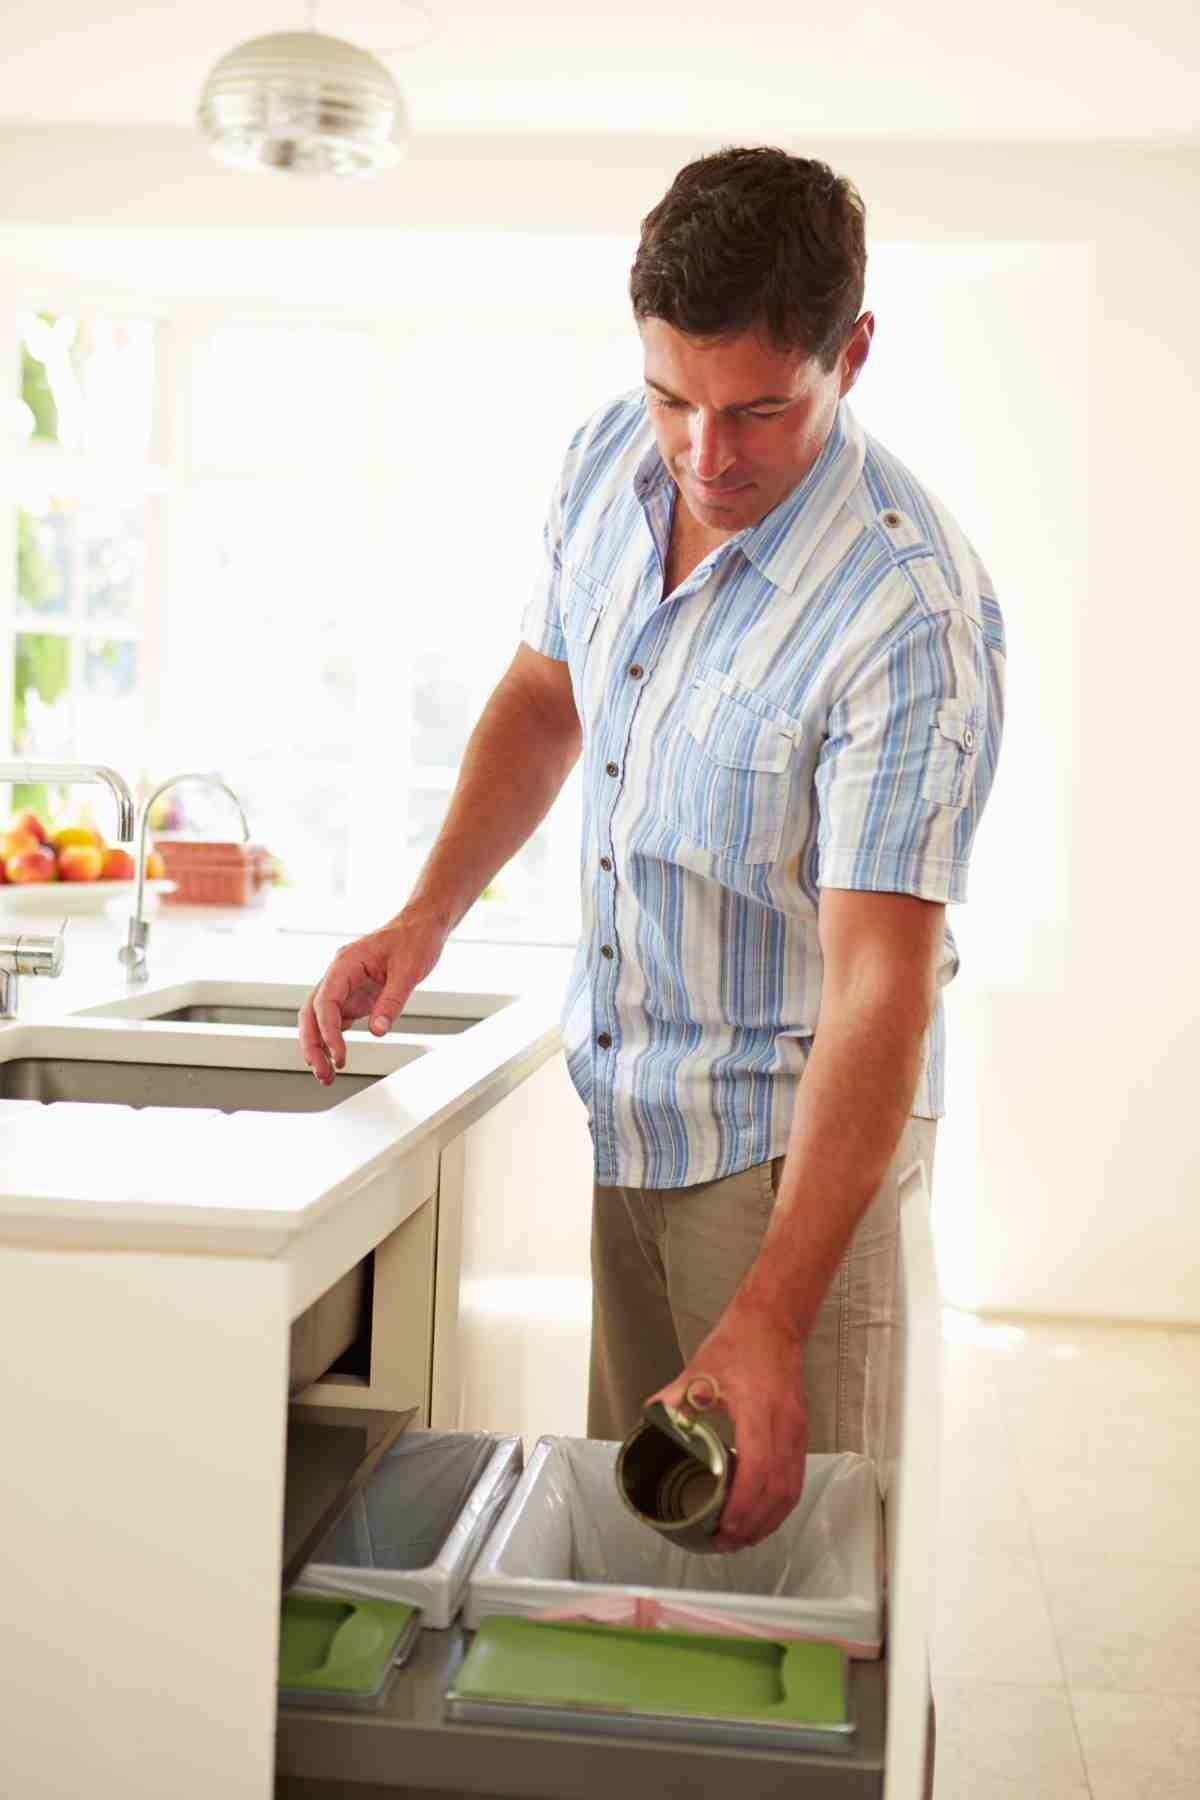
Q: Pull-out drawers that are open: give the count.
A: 1